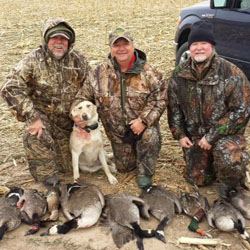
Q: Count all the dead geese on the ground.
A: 7